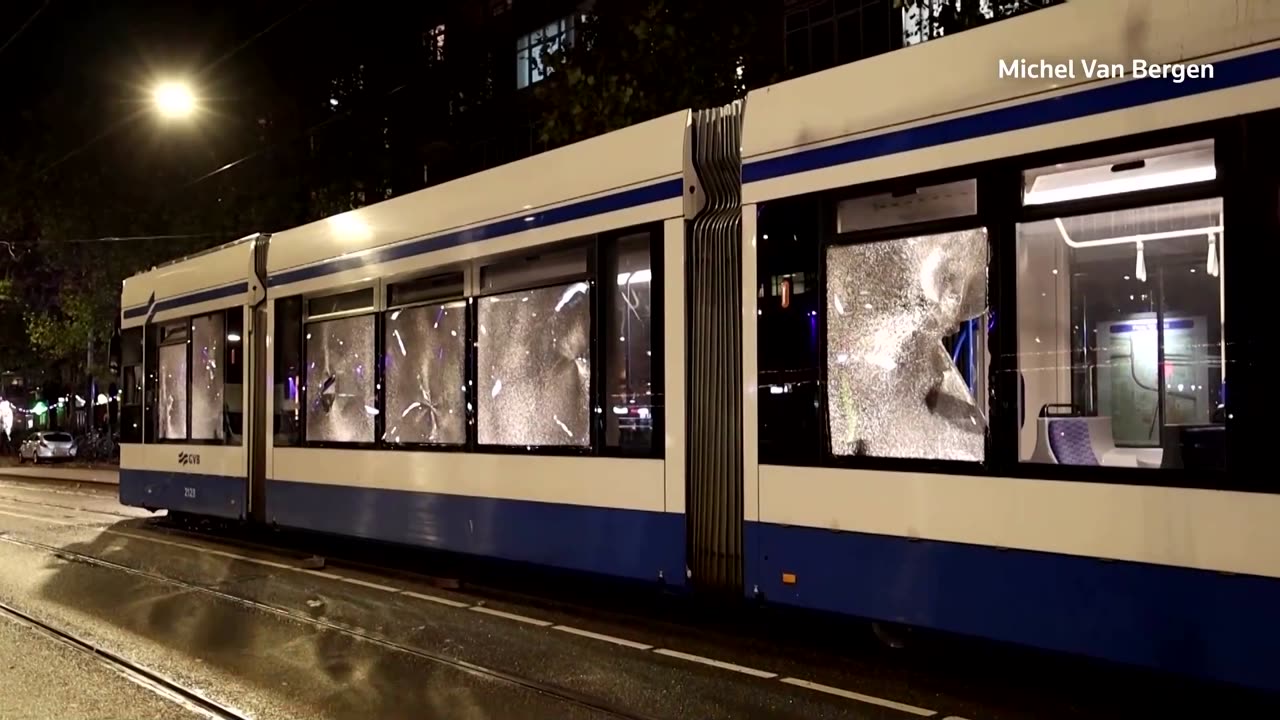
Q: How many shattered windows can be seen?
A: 6